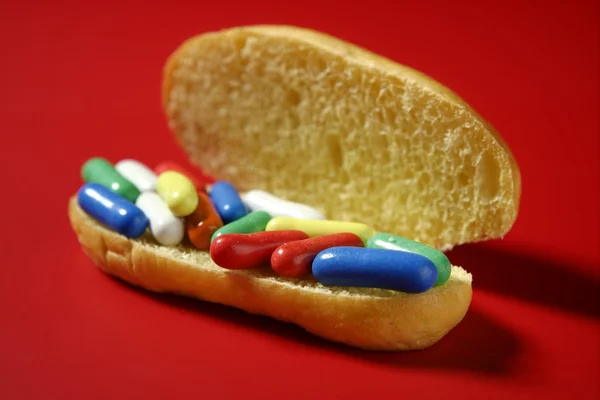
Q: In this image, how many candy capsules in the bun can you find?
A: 15